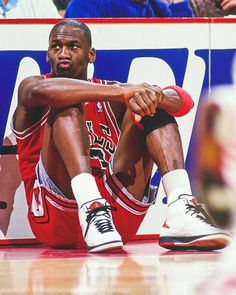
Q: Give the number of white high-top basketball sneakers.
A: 2